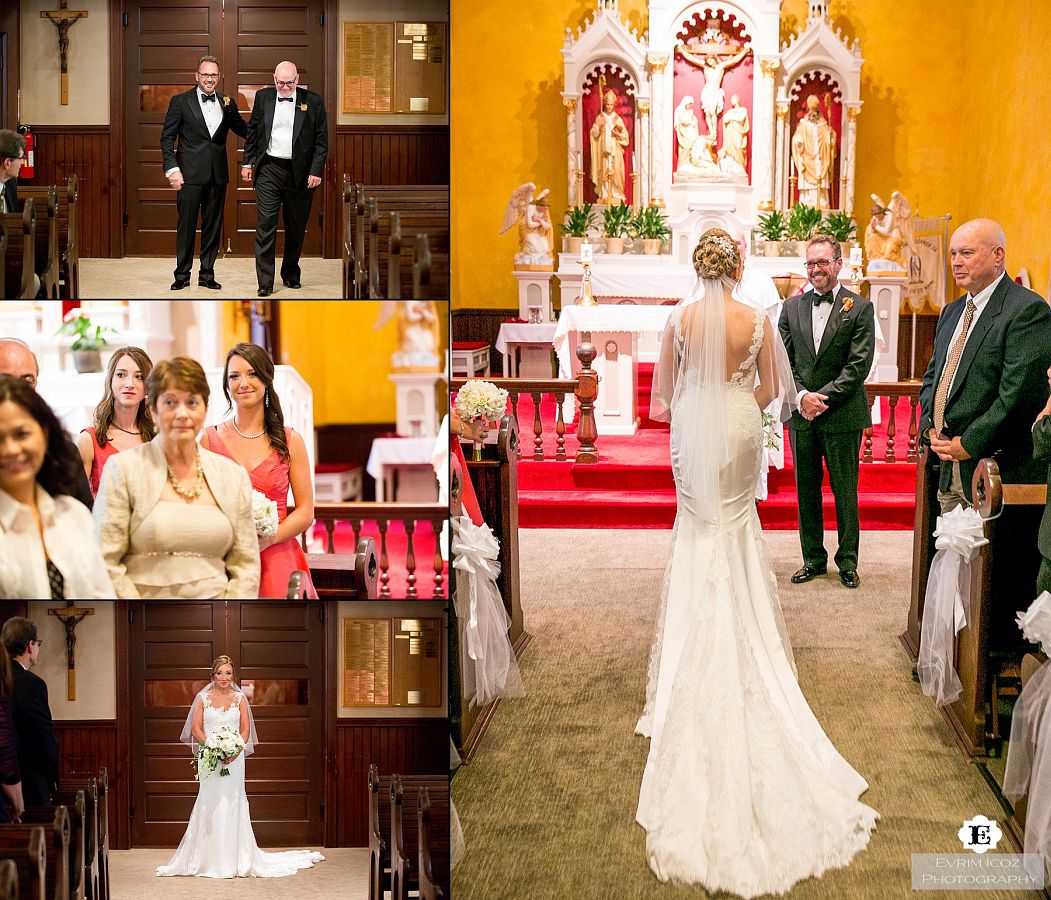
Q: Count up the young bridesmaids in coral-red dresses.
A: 2